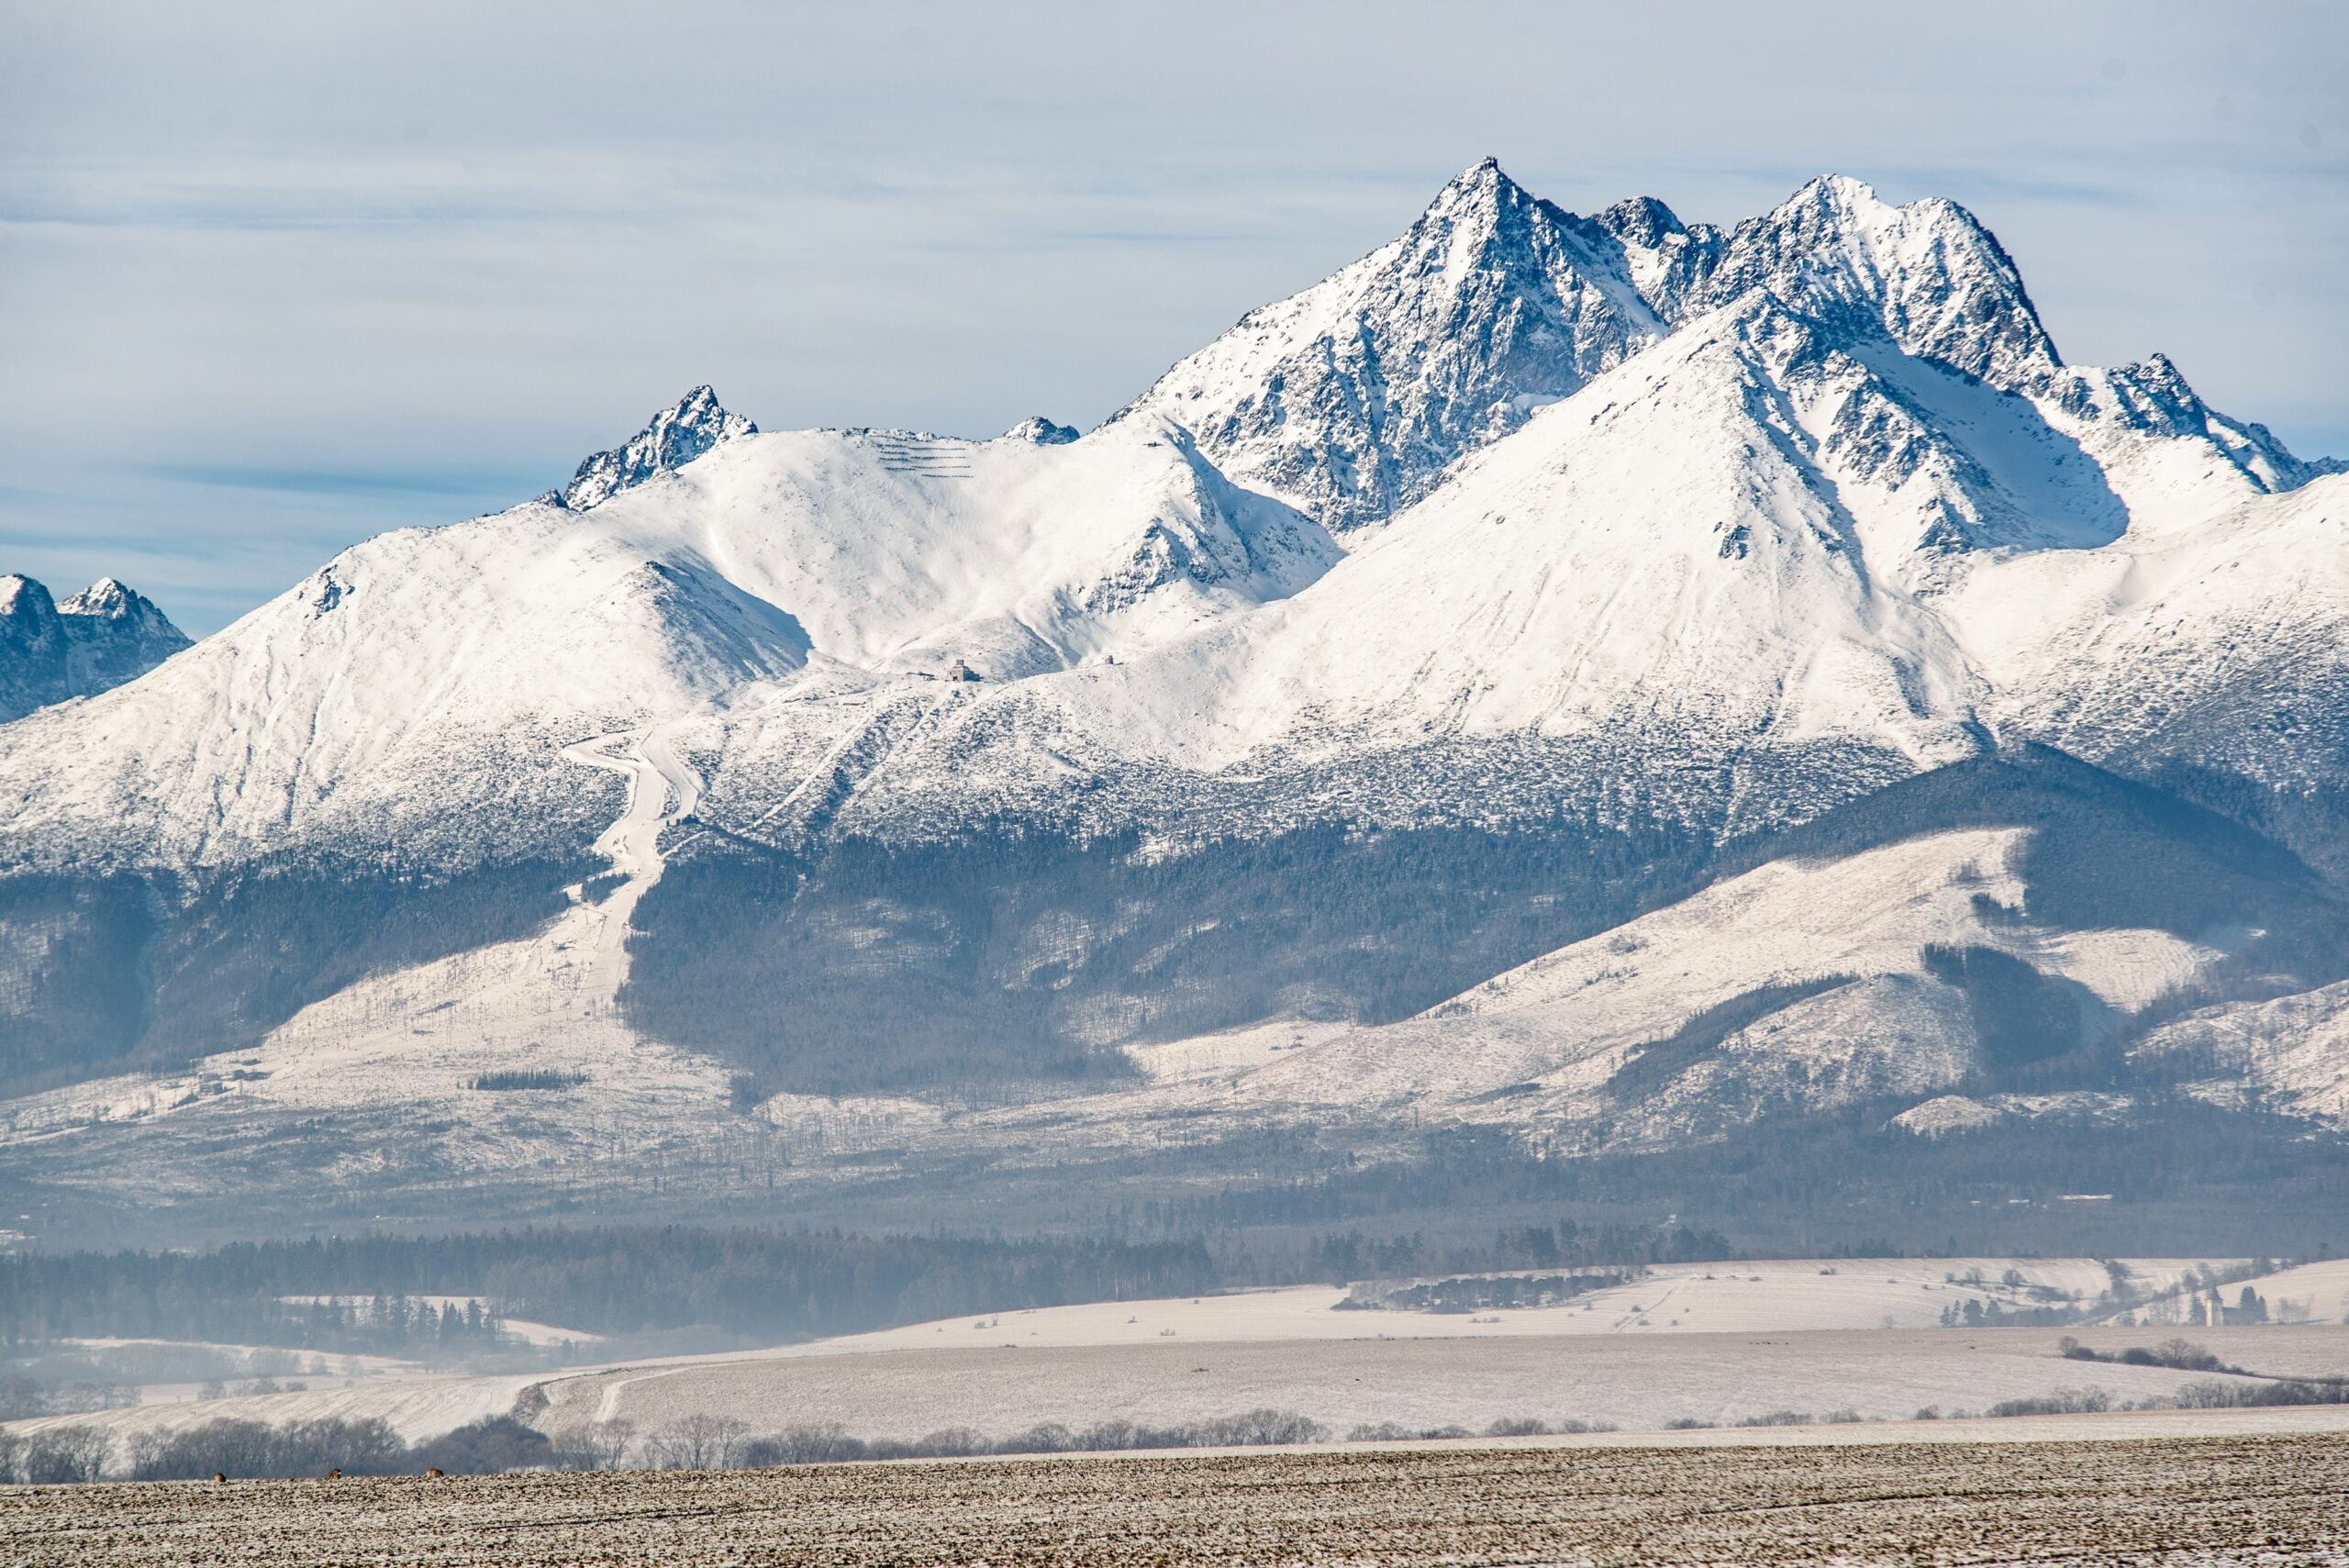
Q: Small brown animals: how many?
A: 3